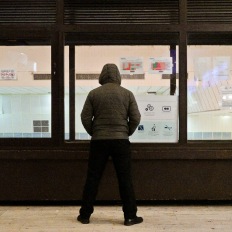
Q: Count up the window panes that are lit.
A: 3